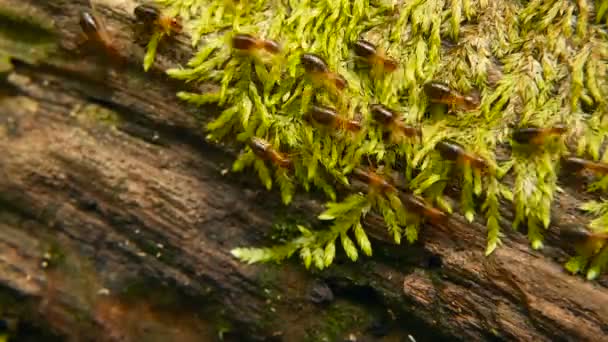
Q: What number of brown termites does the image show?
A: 15